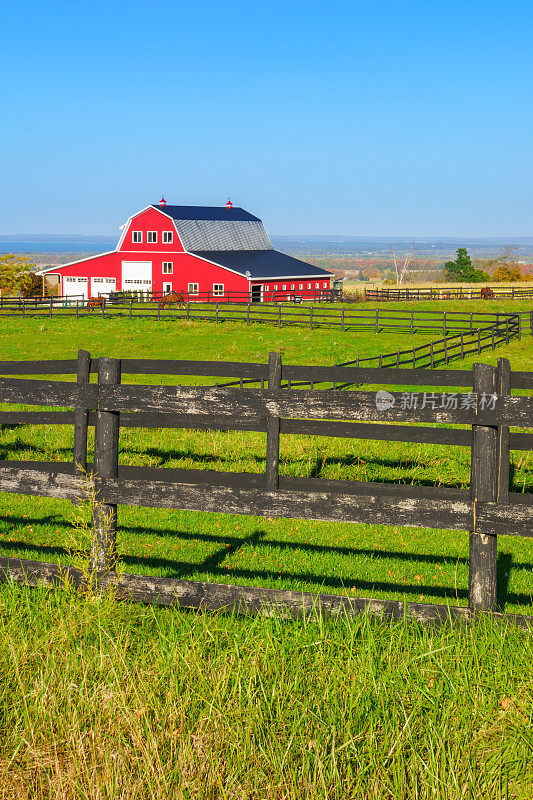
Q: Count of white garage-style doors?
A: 3